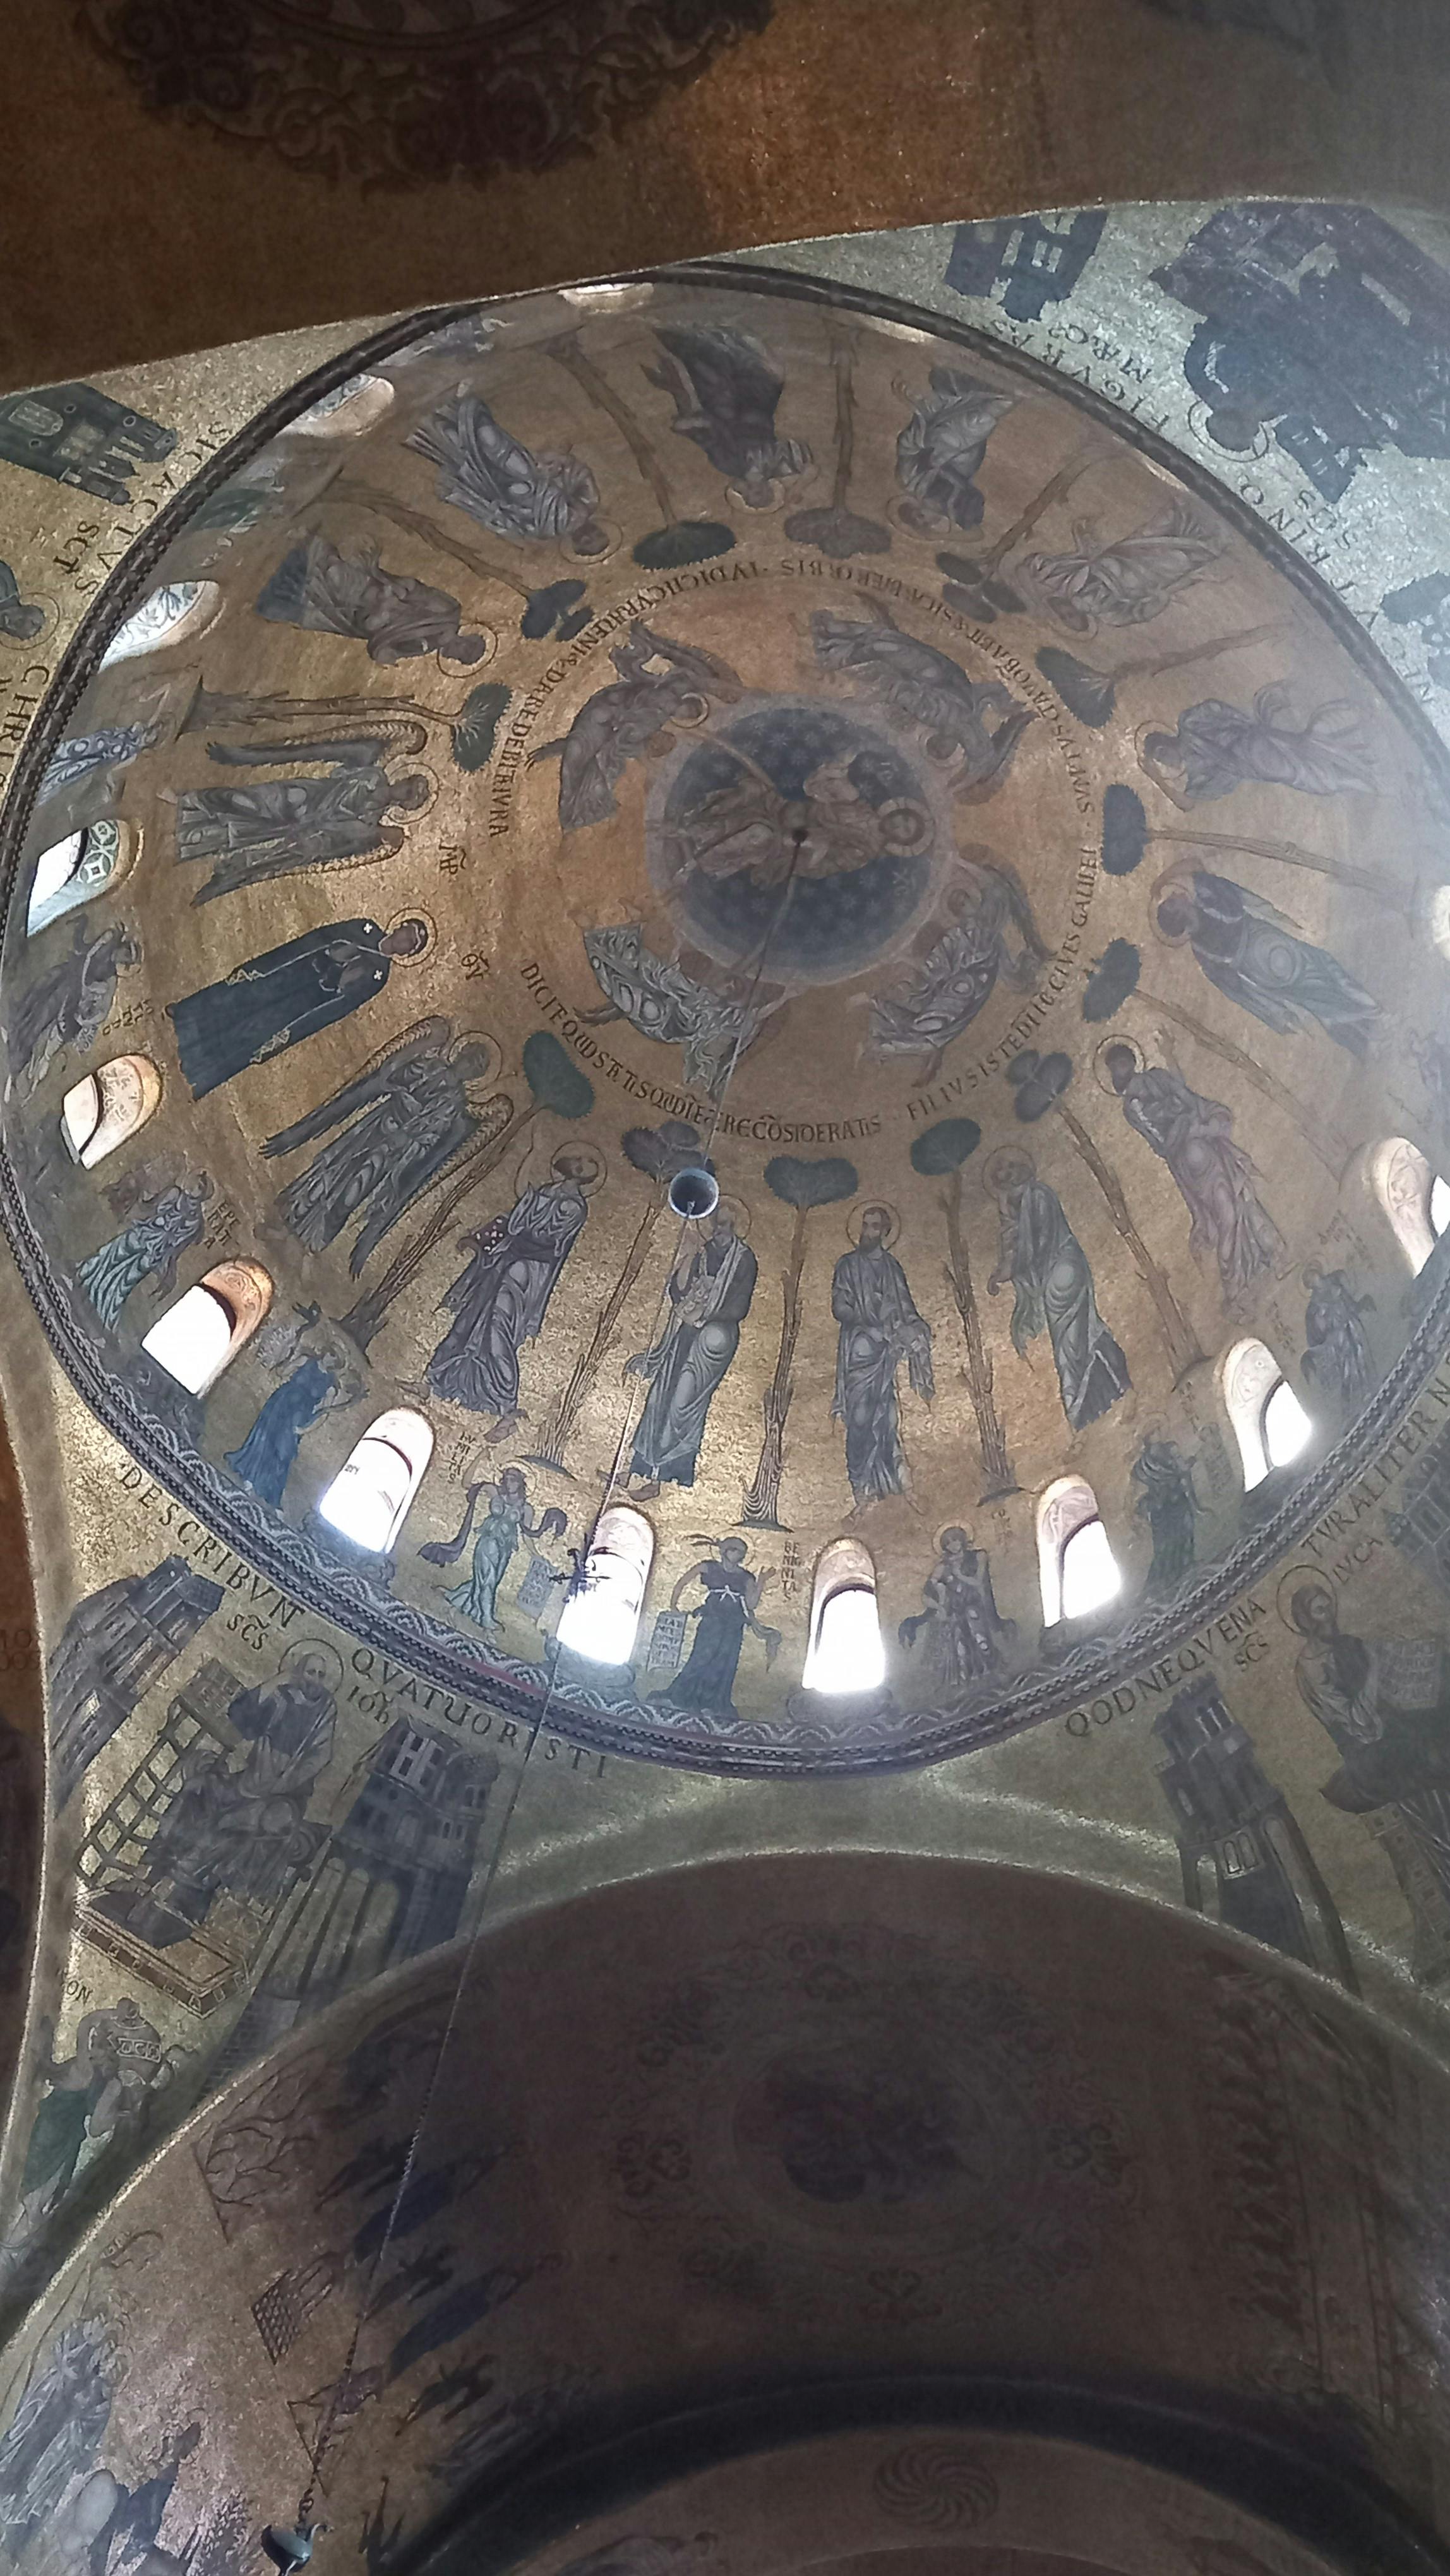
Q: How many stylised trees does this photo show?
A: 13